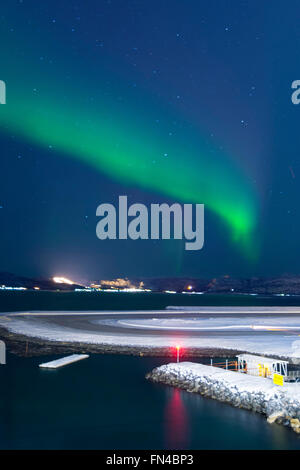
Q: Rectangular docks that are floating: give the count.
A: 1